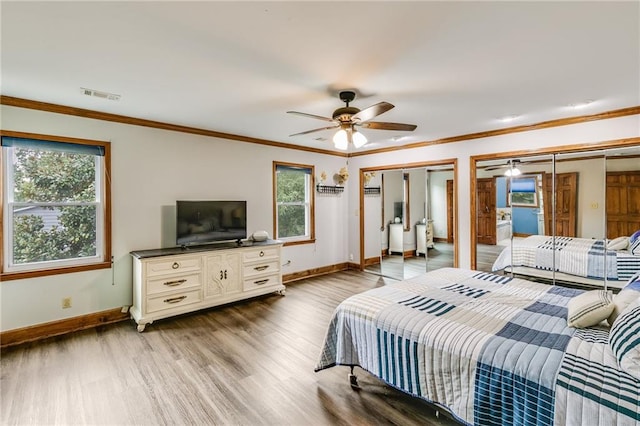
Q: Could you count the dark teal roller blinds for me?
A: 2